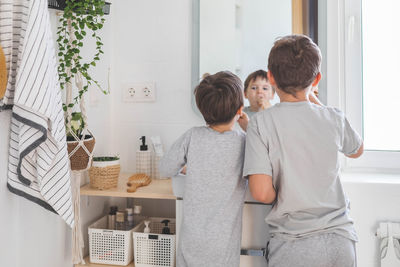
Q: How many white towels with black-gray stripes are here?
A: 2